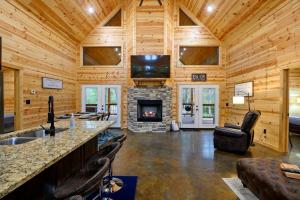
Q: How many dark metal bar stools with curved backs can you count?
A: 3